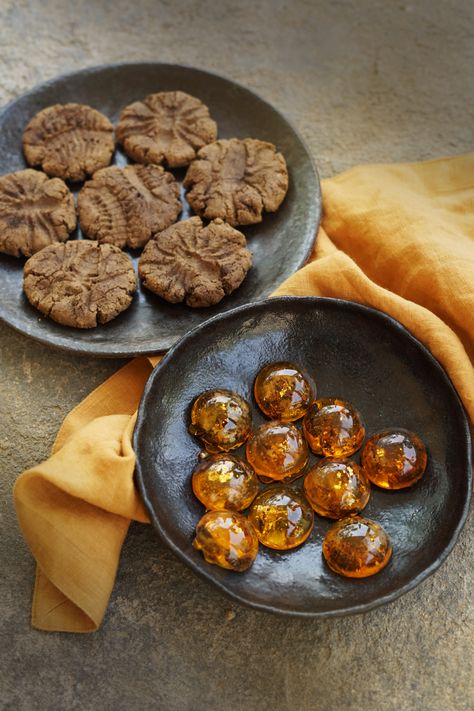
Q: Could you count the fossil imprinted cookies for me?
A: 7